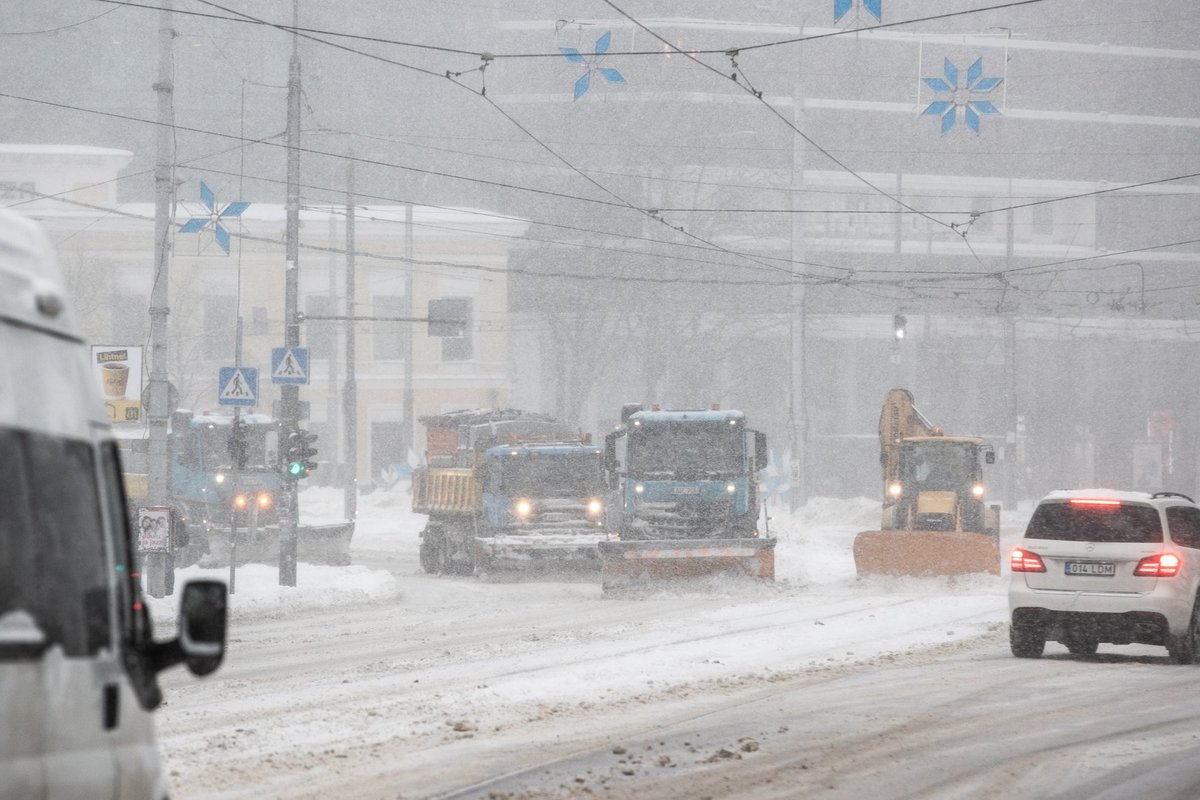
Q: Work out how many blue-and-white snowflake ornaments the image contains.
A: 4